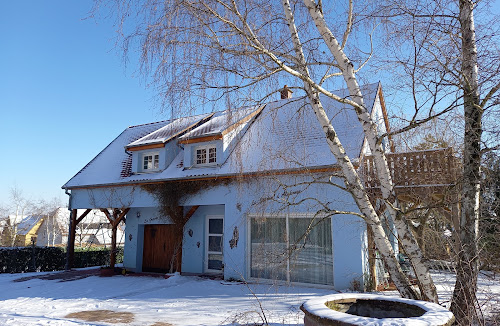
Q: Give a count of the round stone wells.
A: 1